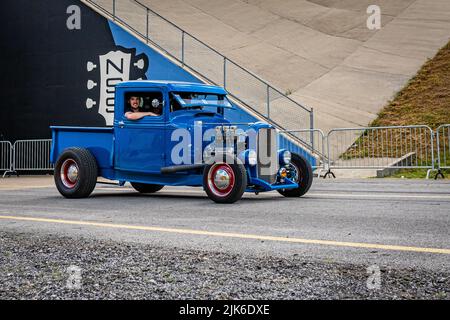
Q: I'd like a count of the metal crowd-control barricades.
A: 5